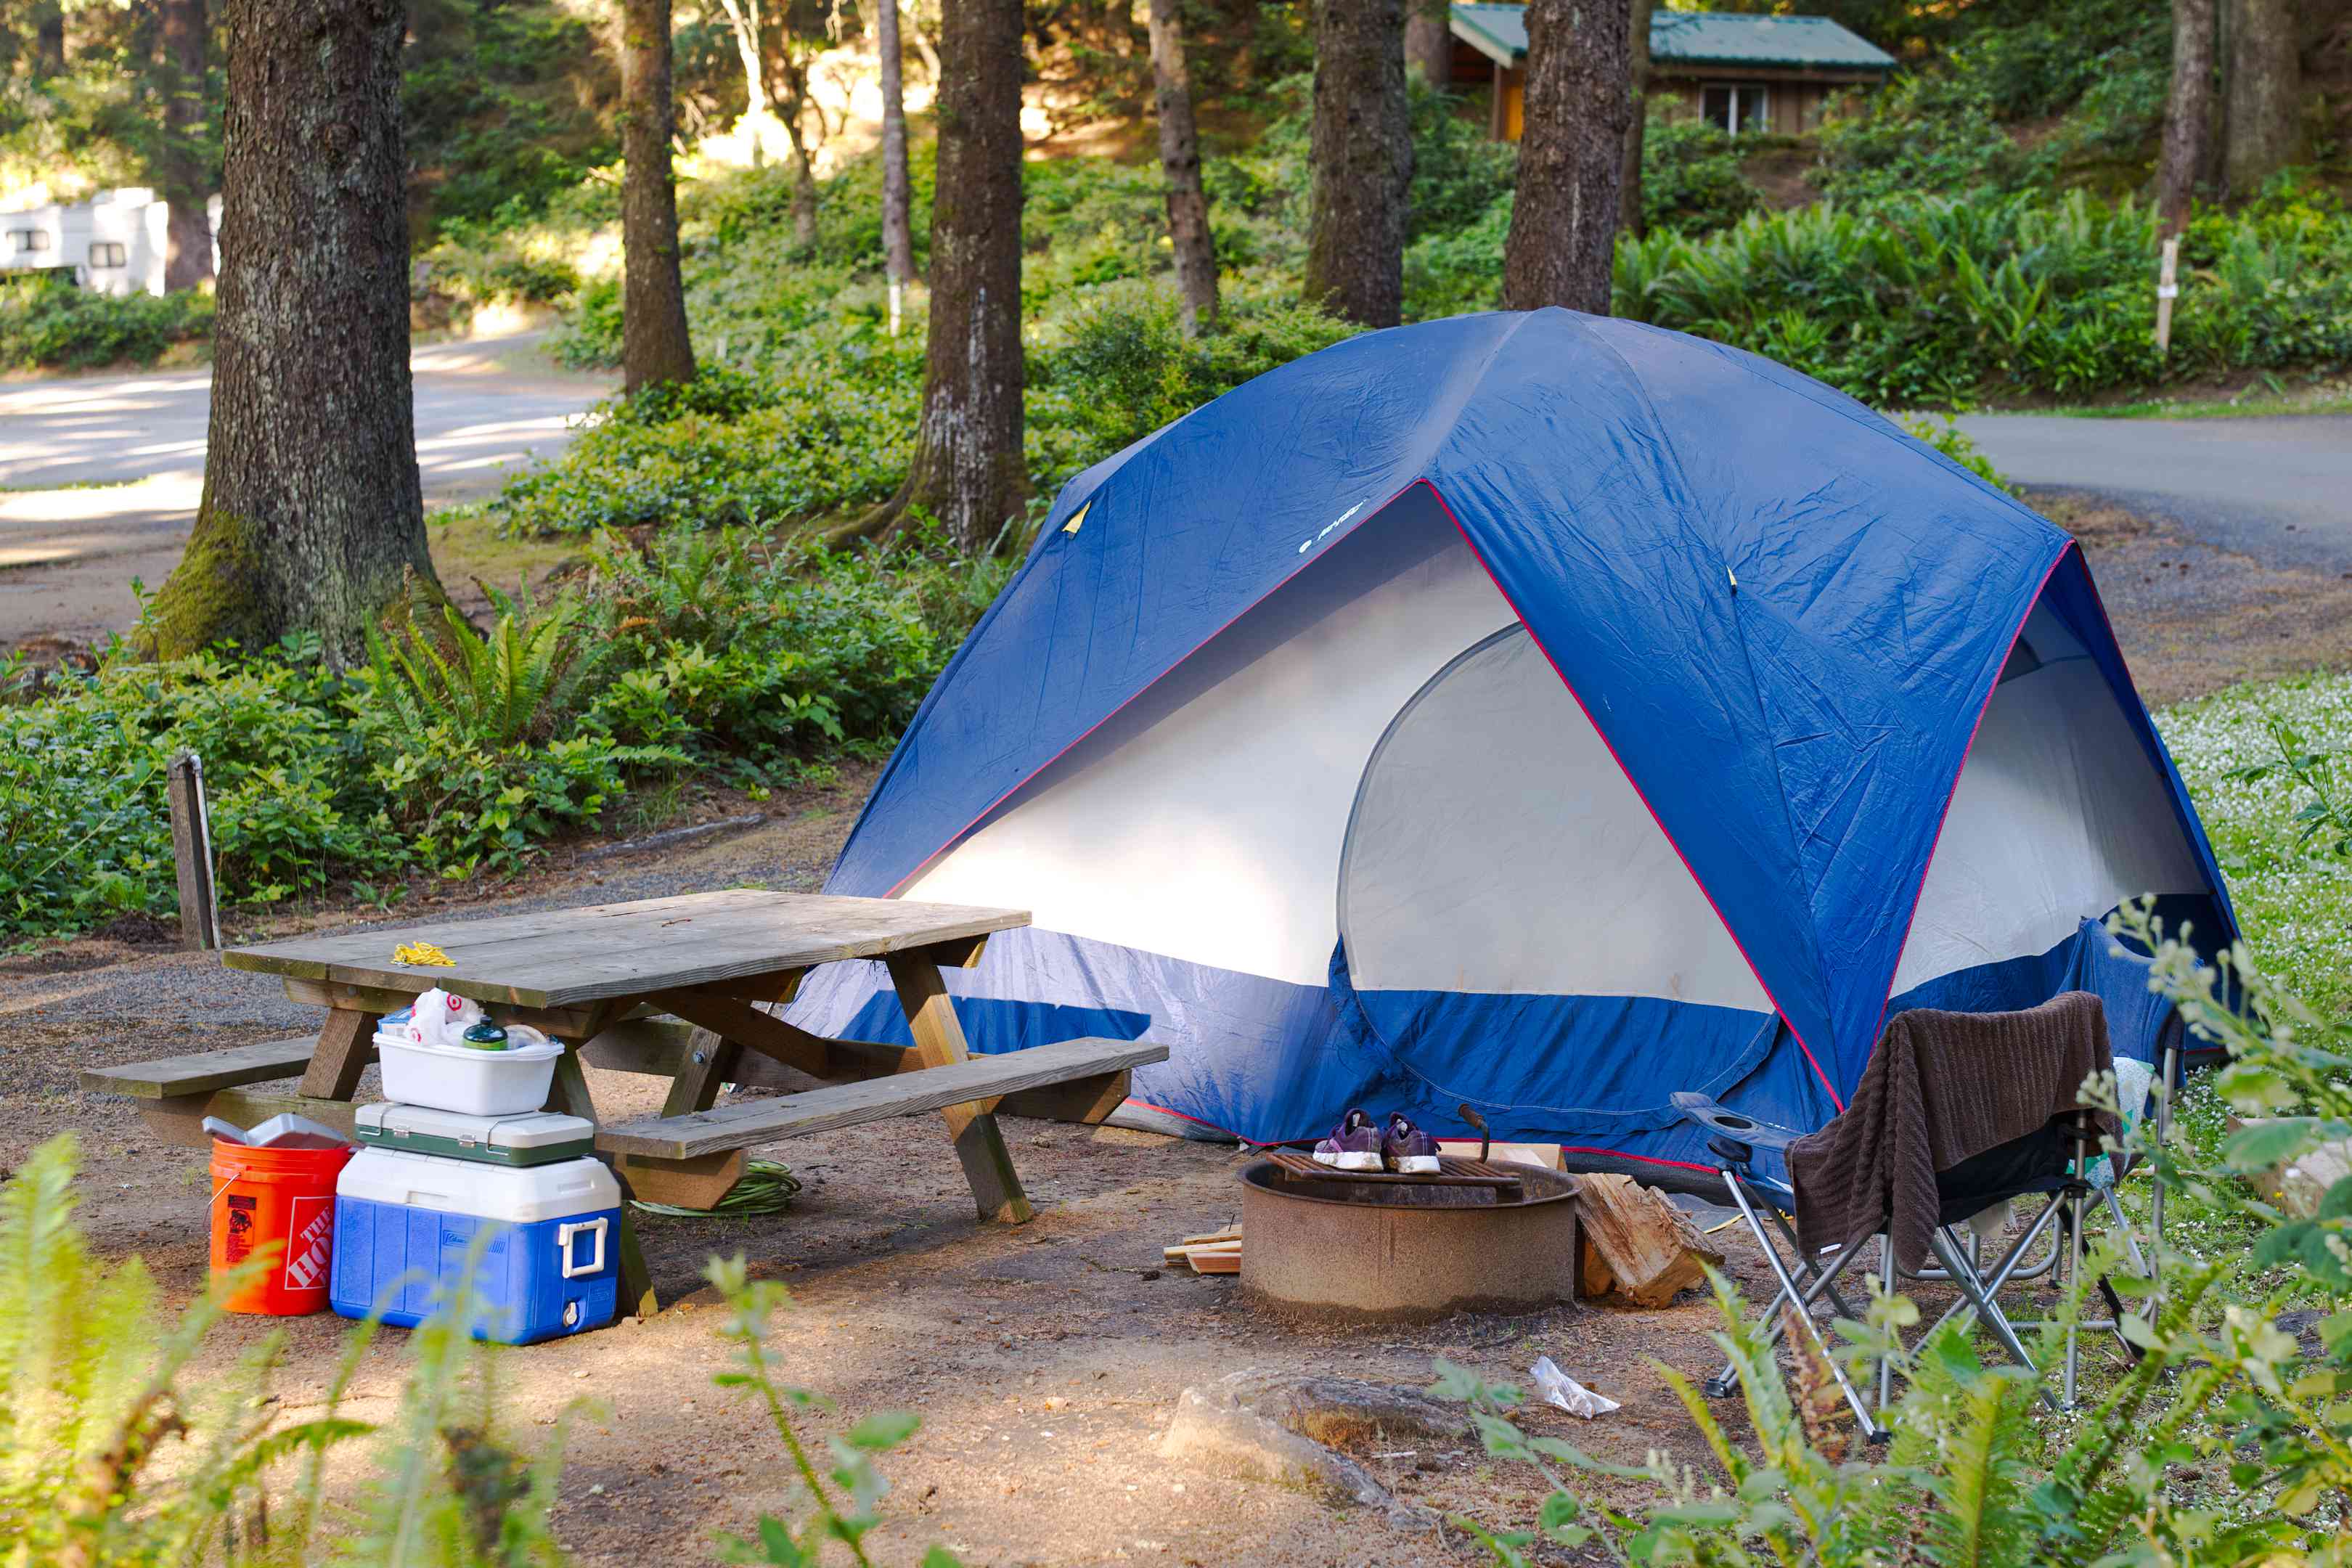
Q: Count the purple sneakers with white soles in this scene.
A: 2